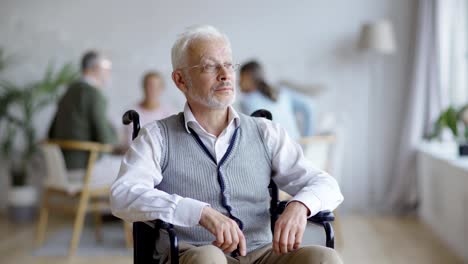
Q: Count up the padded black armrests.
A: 2